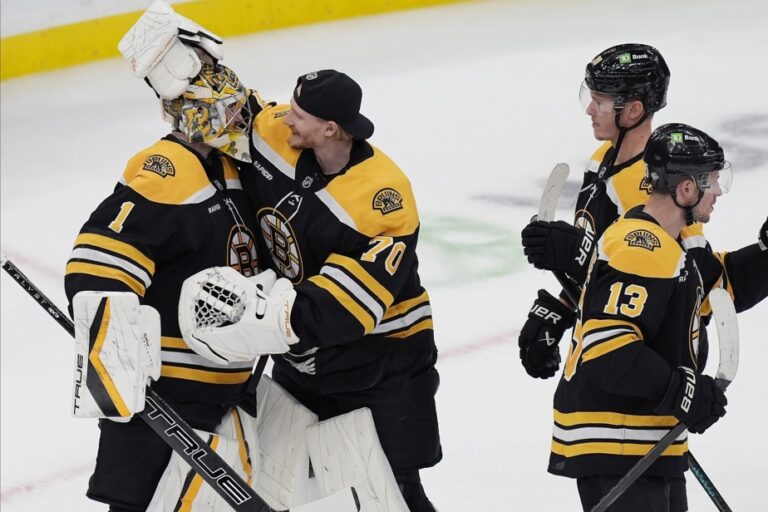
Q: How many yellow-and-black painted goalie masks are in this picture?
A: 1